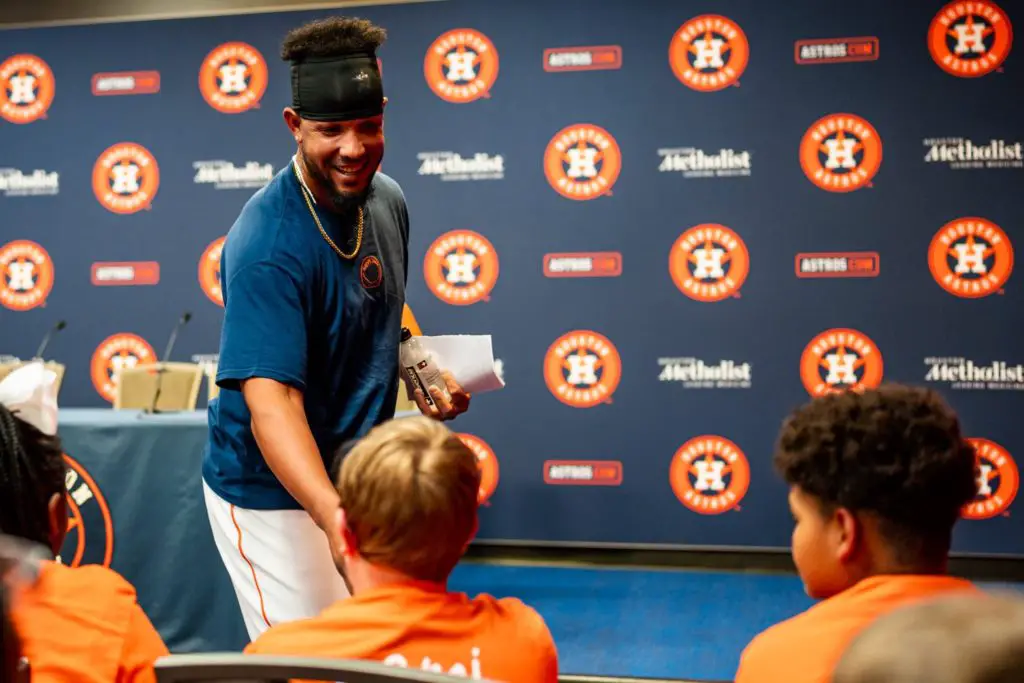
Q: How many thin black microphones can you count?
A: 2